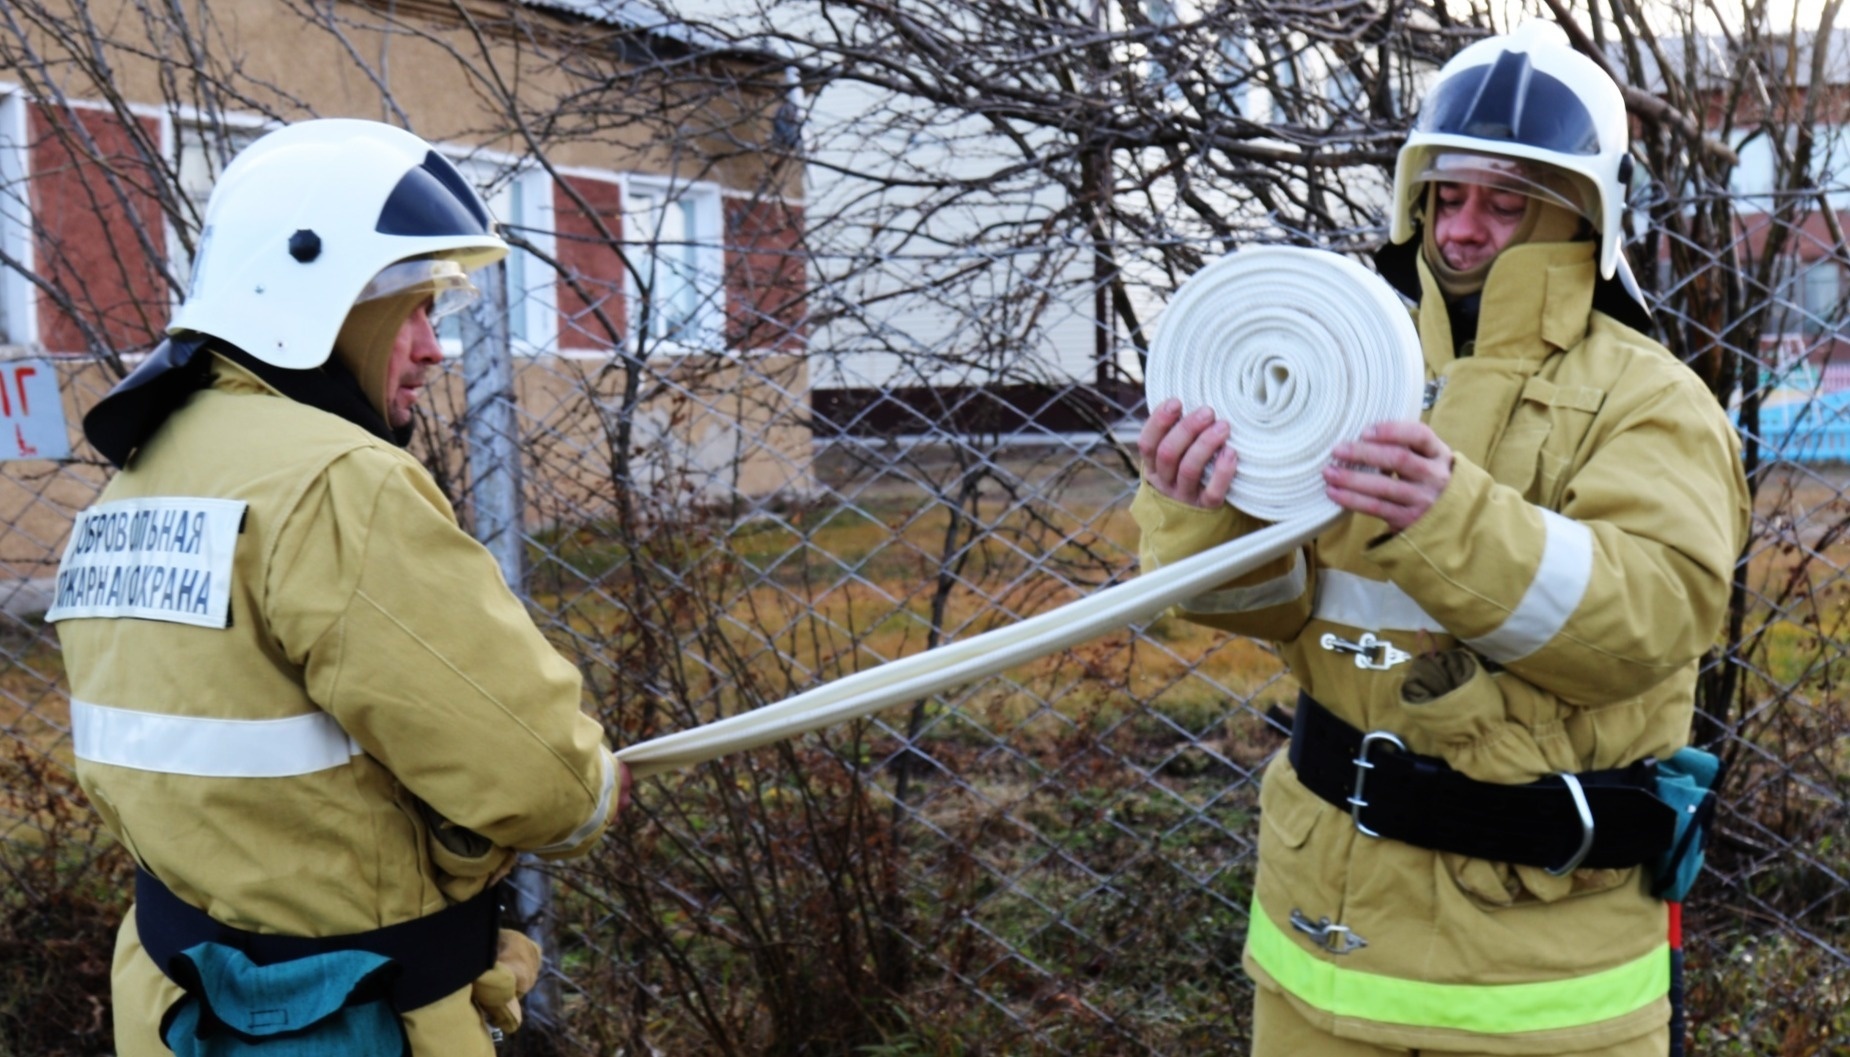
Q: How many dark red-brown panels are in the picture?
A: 3